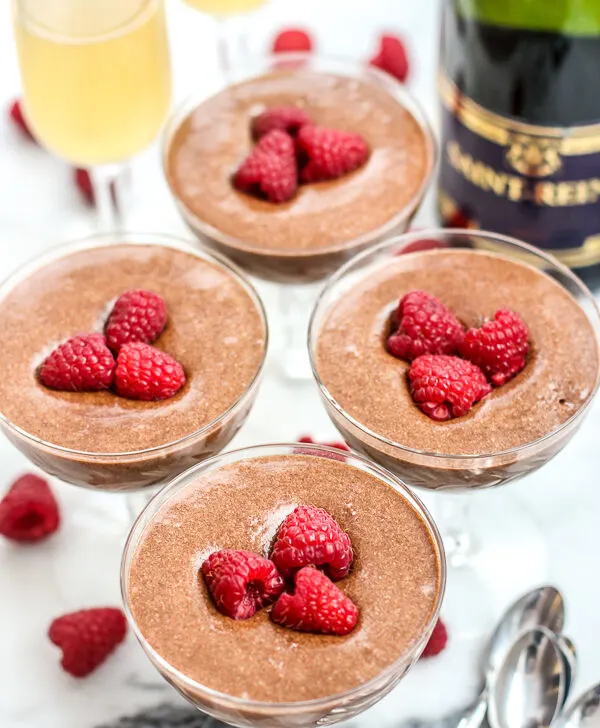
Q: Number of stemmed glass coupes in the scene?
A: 4